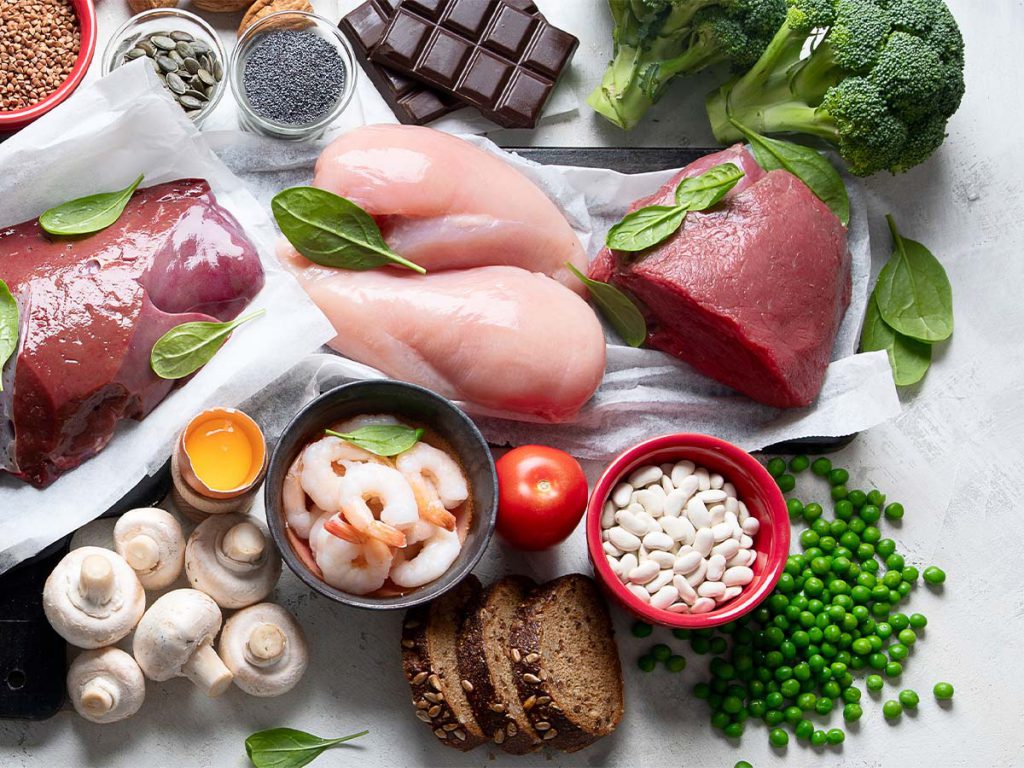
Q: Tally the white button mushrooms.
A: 6